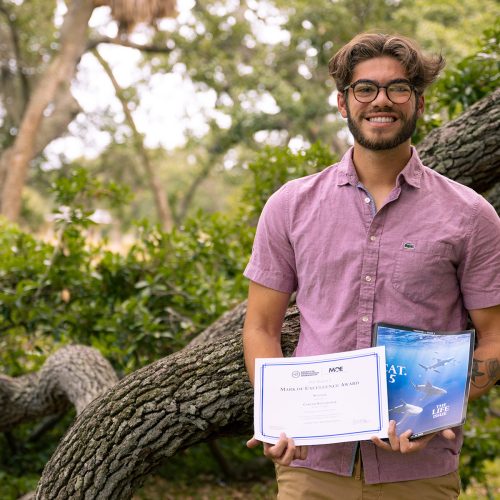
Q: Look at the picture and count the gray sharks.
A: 3